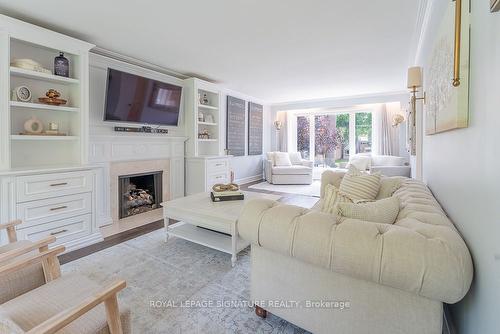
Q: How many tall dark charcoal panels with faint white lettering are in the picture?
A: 2